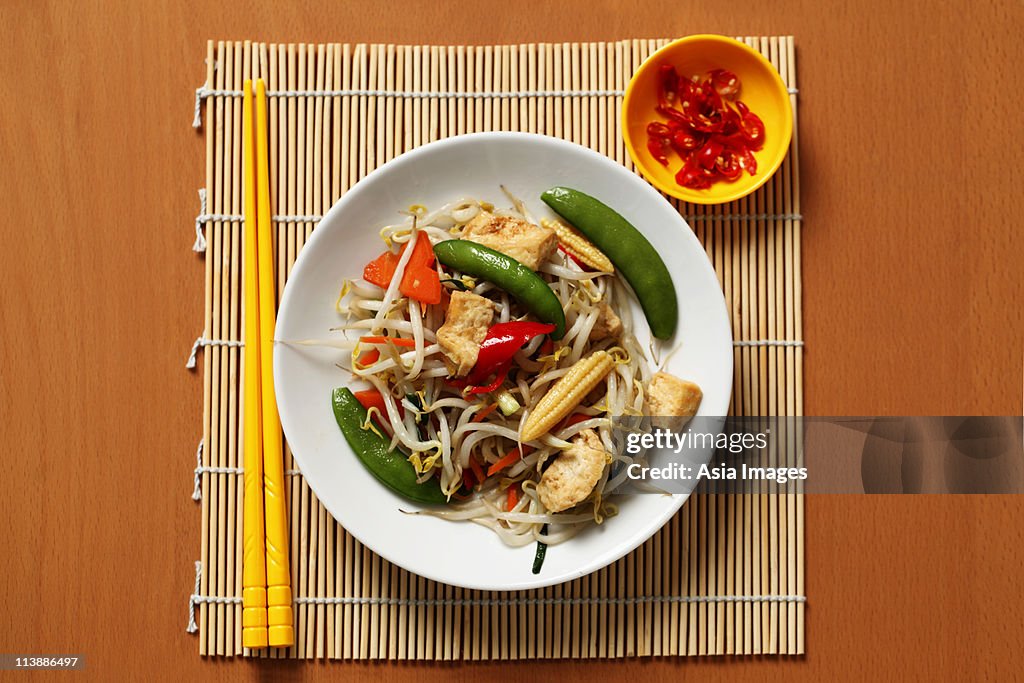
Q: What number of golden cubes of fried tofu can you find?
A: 5